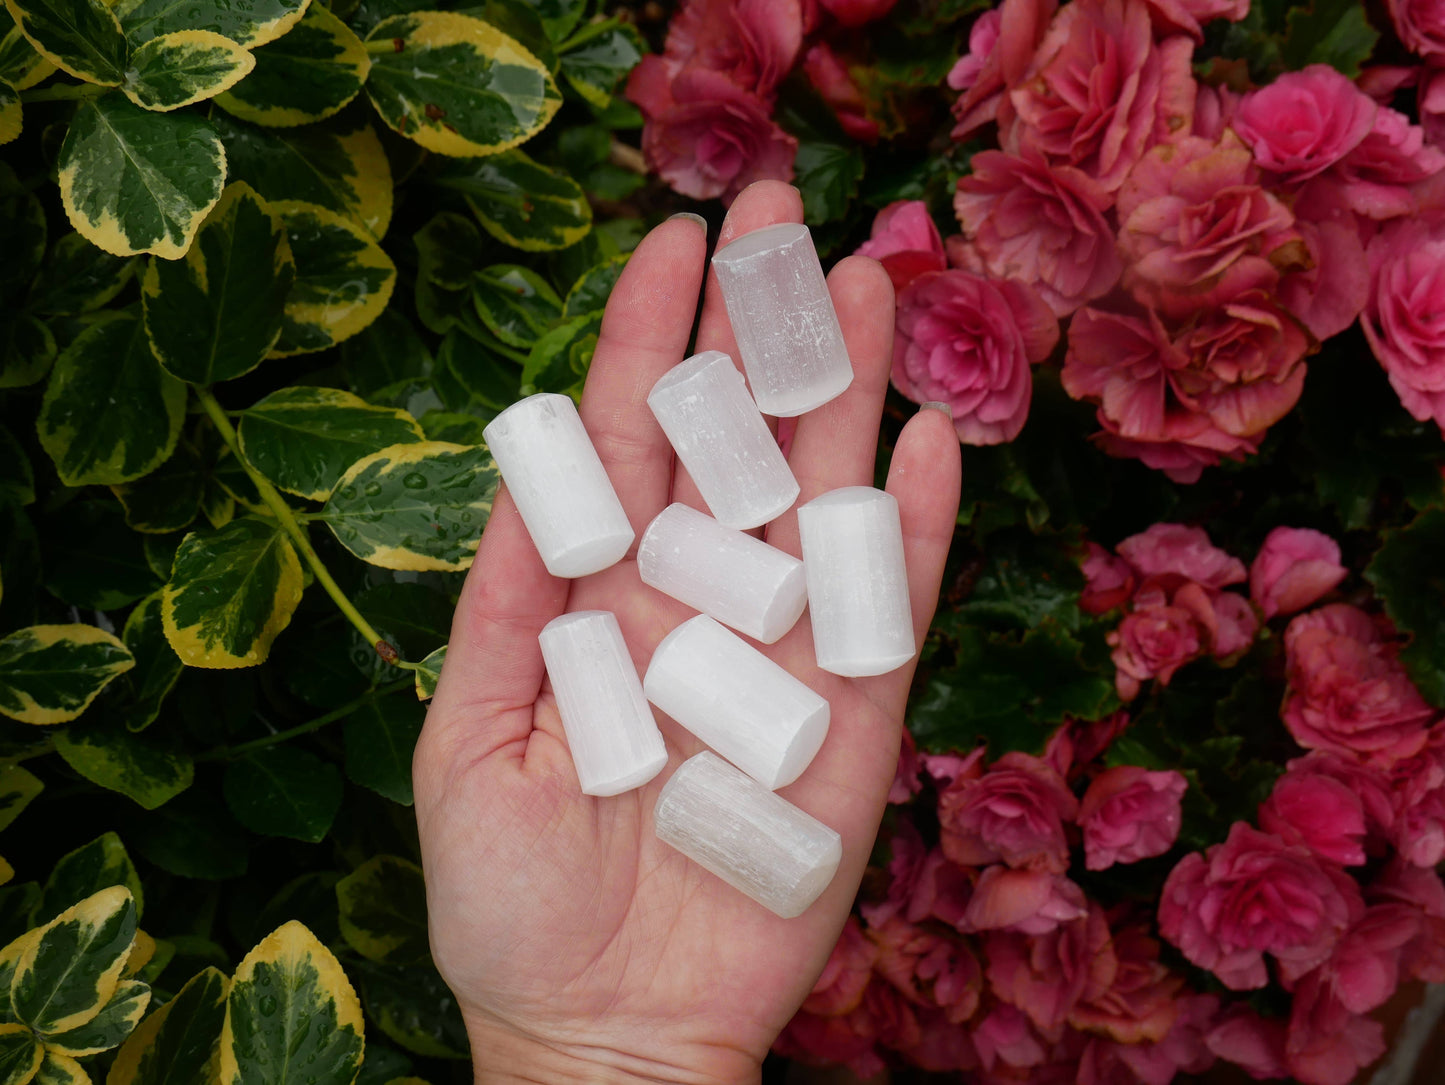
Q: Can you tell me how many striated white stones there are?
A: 8